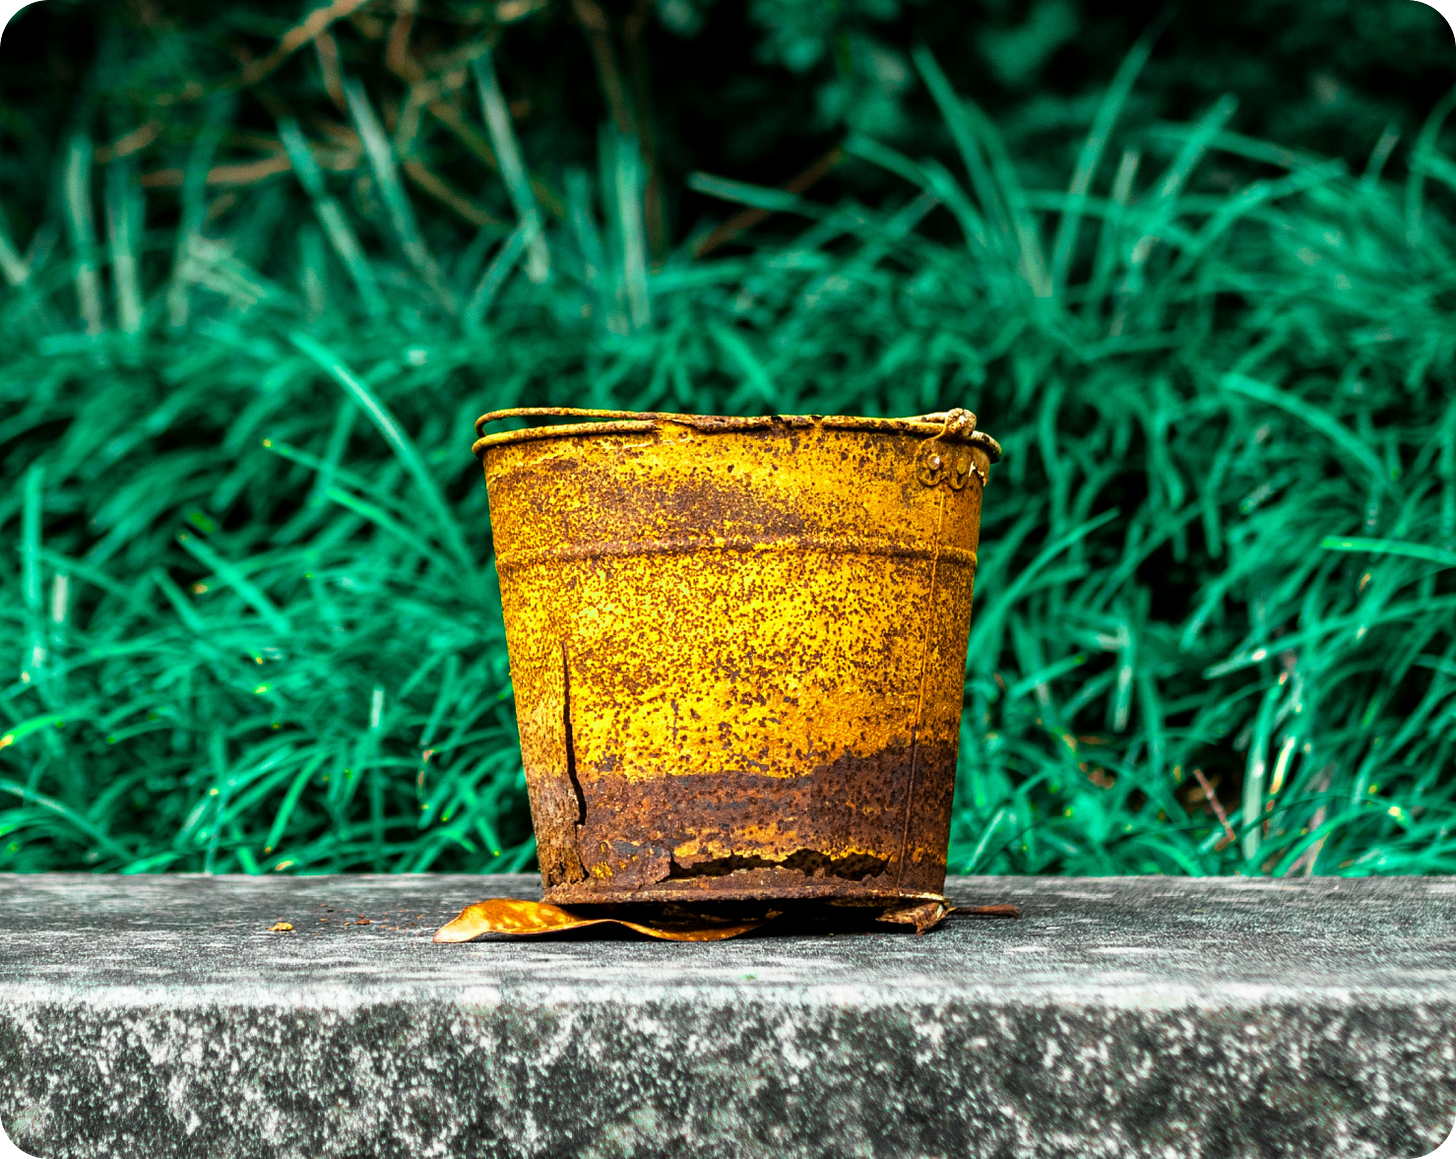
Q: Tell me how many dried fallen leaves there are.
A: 2